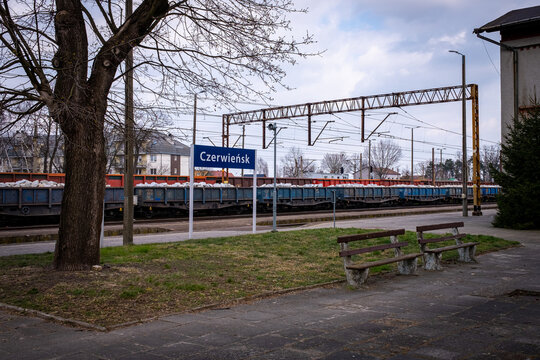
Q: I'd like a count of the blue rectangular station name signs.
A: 1